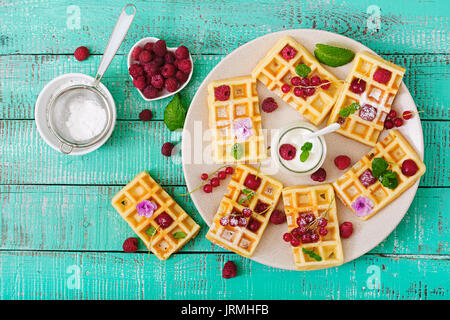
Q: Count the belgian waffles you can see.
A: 7